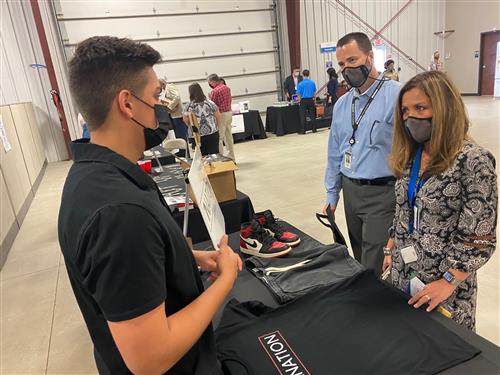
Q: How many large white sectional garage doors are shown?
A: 1